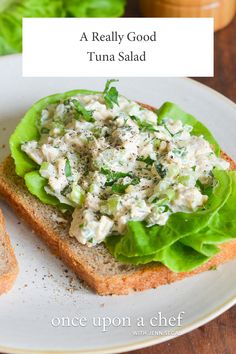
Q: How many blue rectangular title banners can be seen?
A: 0